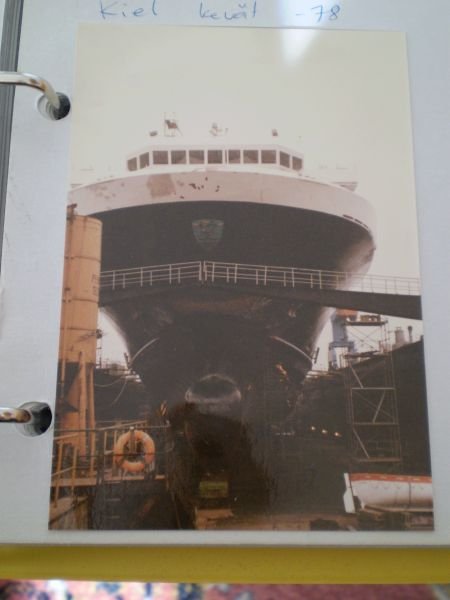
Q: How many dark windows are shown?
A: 11